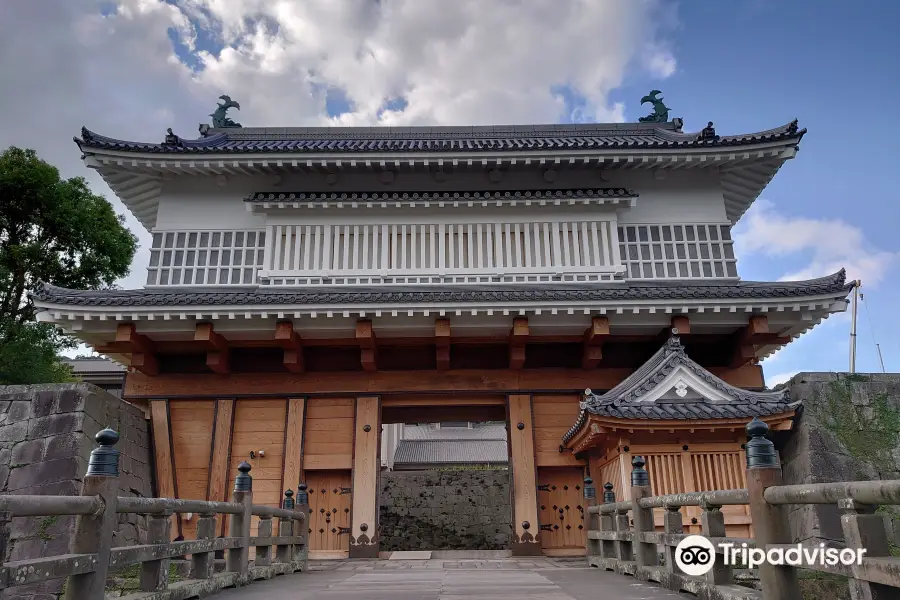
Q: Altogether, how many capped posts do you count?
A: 8